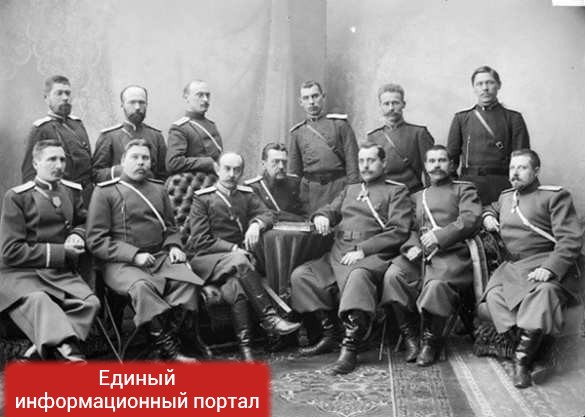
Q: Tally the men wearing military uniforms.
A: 13